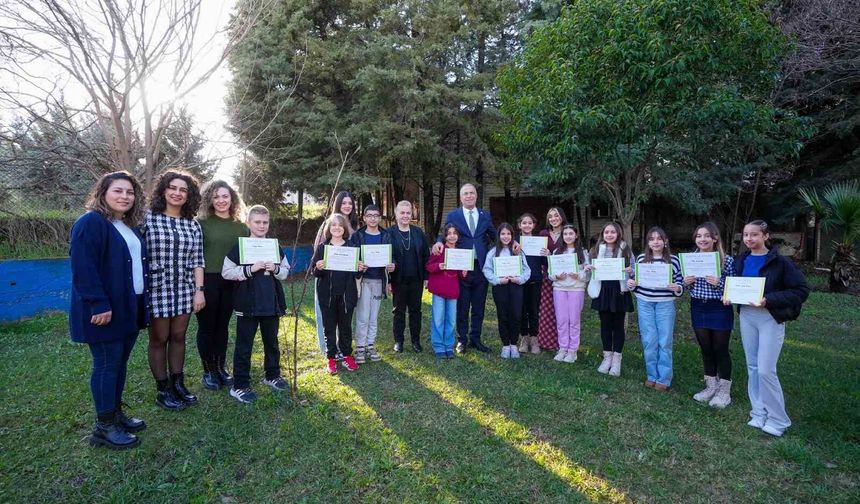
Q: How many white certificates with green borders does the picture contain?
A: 11